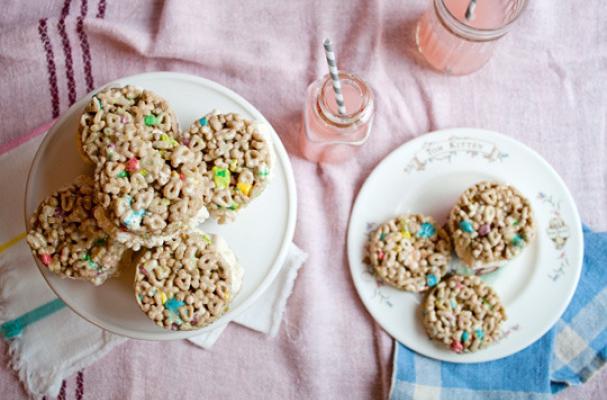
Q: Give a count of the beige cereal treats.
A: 8